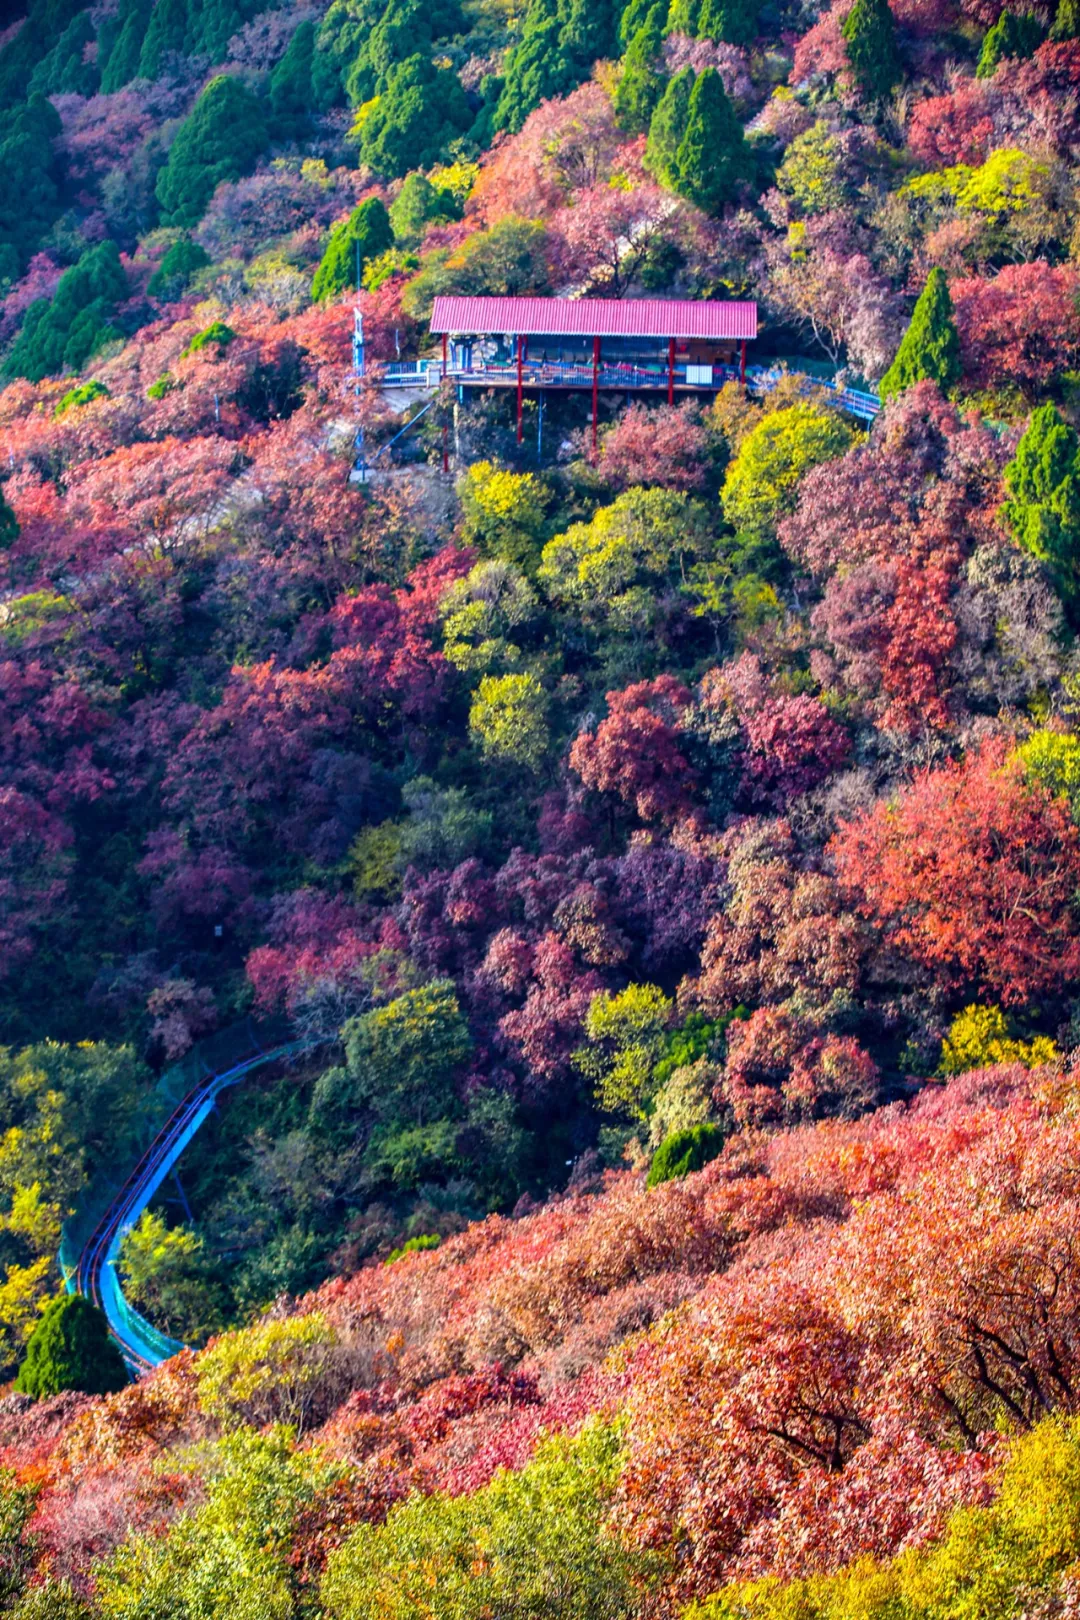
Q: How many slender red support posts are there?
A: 5